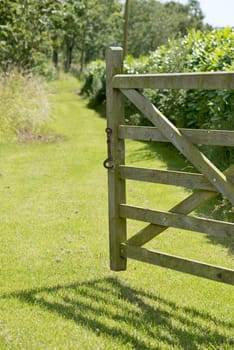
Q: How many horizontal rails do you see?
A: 5